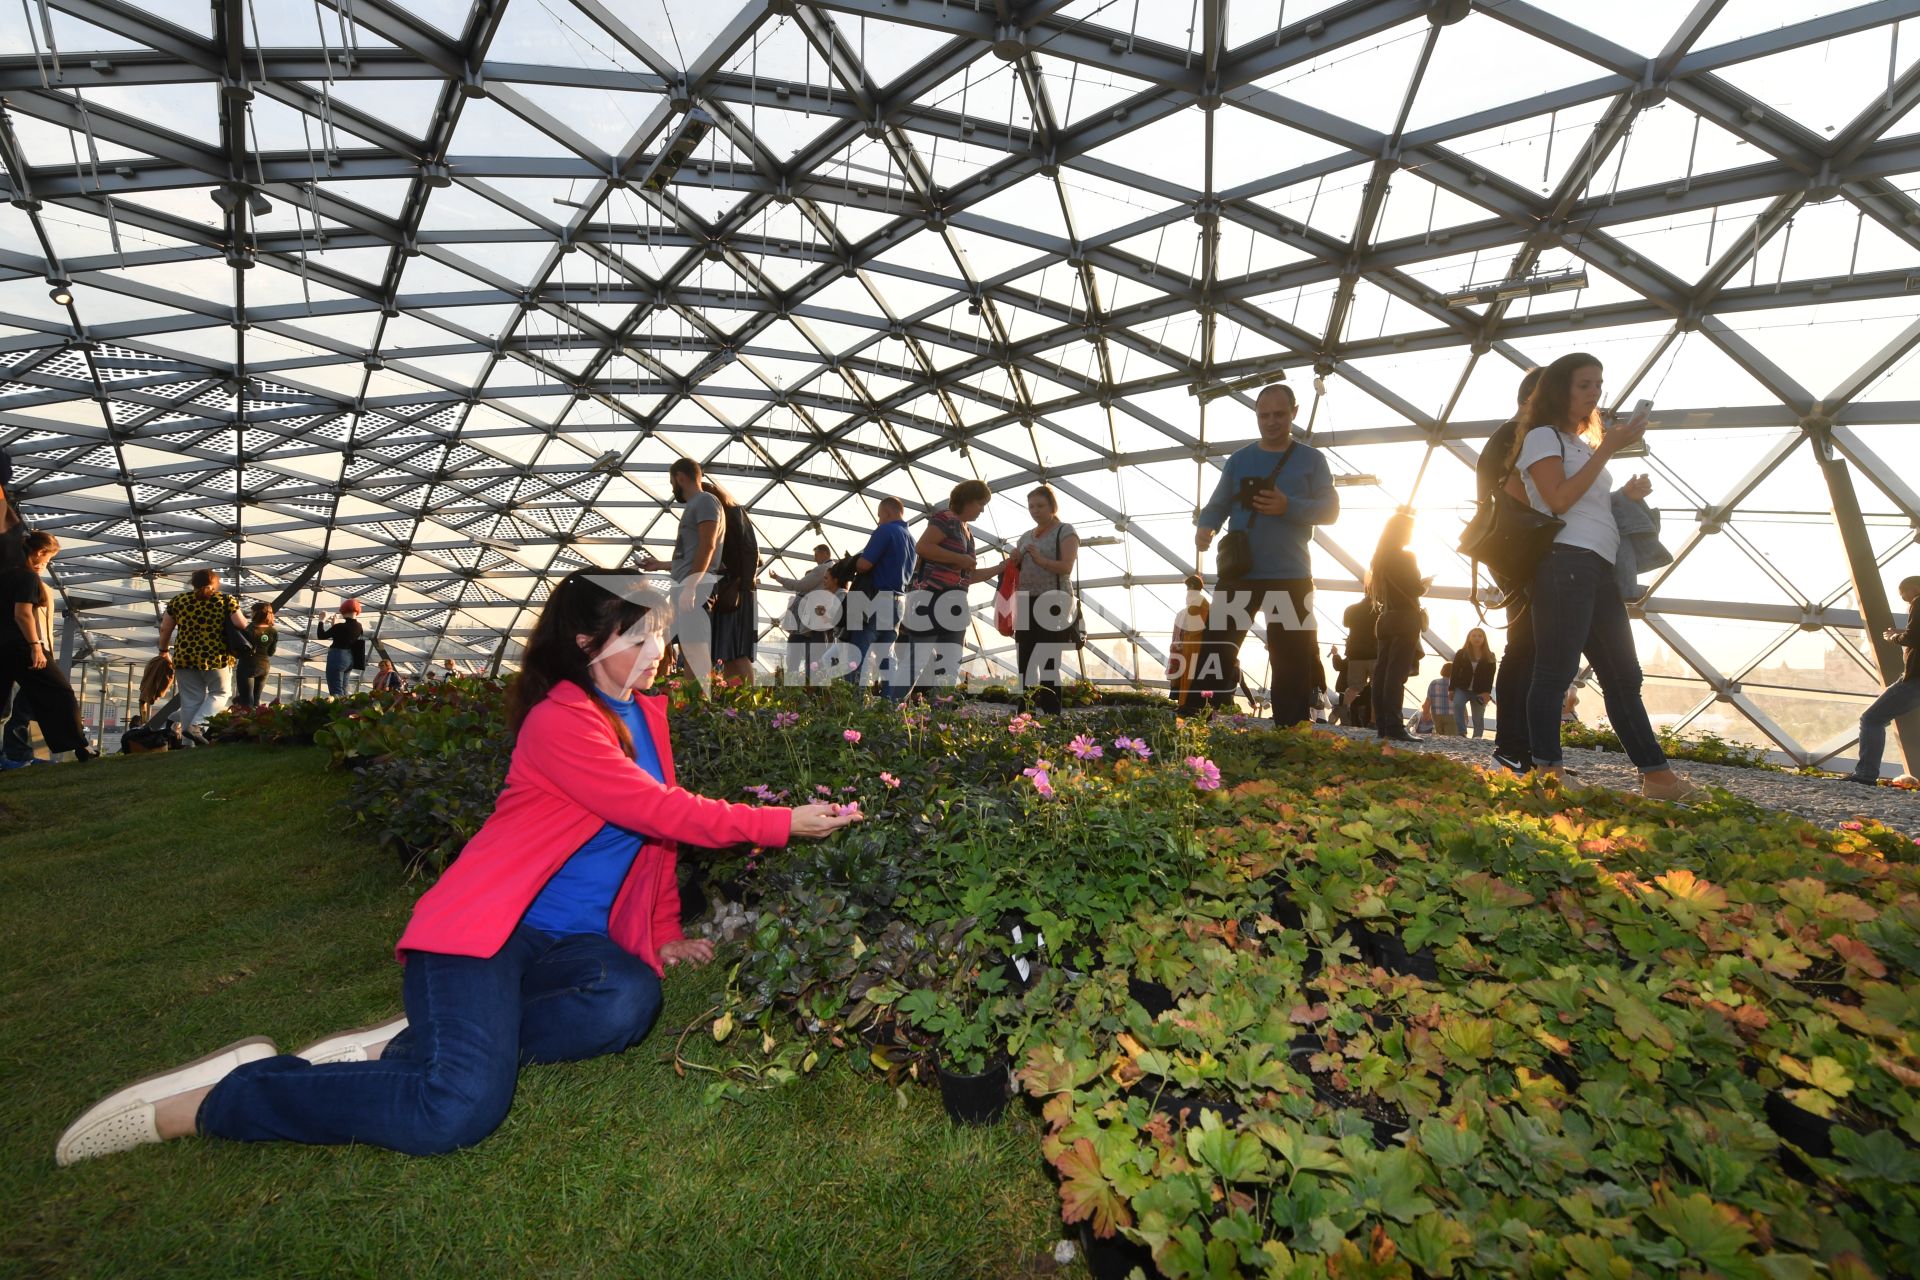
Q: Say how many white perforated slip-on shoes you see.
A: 2